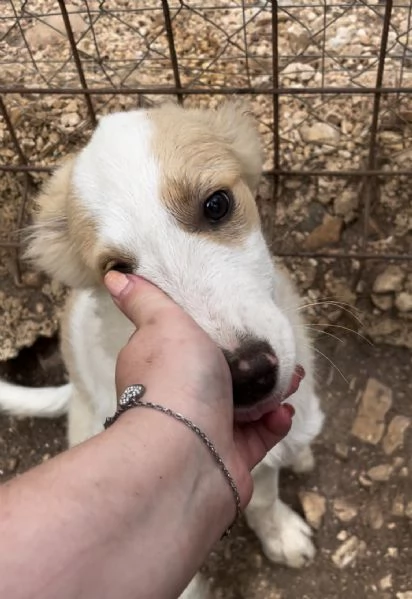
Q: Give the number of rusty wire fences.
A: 1